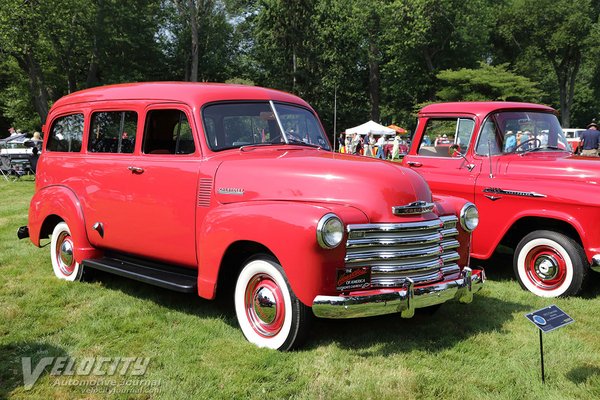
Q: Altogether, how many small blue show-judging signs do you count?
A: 1